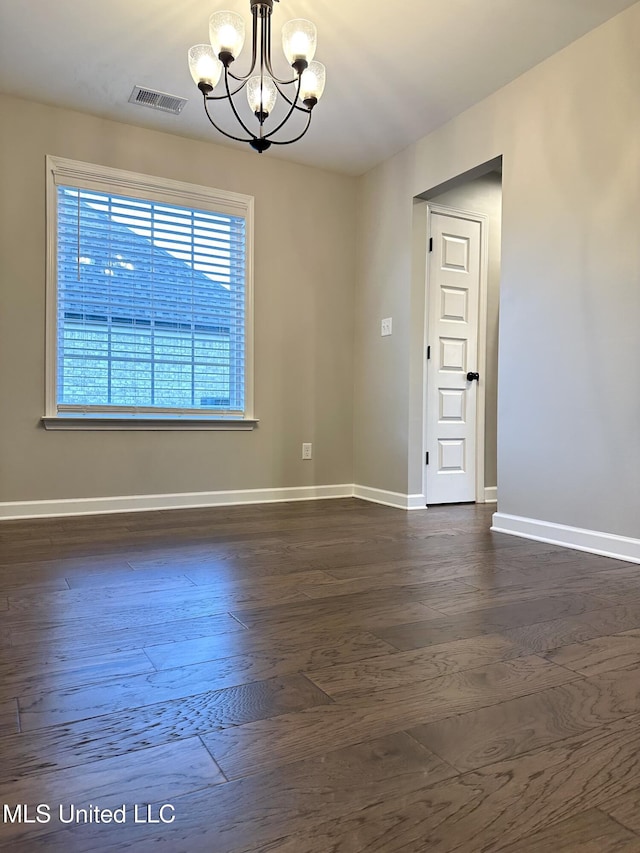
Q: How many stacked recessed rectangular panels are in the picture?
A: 5